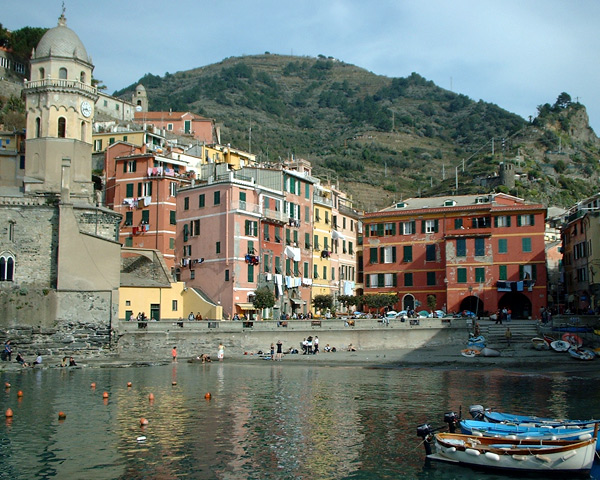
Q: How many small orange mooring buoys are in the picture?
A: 11